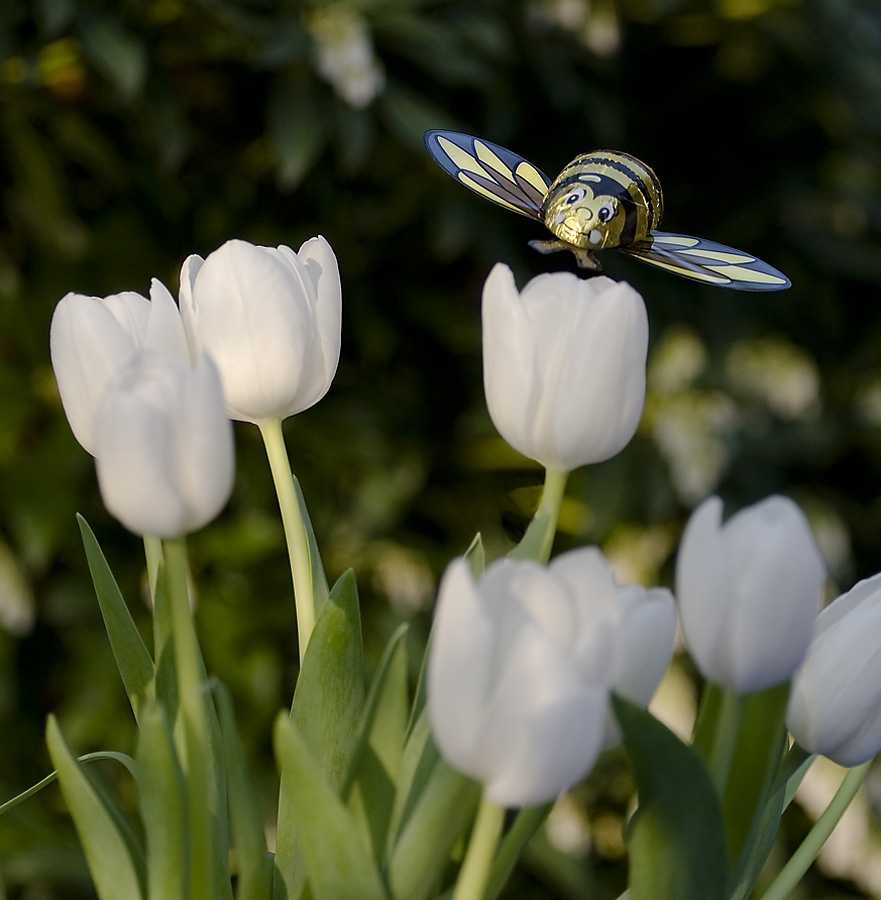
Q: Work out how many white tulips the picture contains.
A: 8